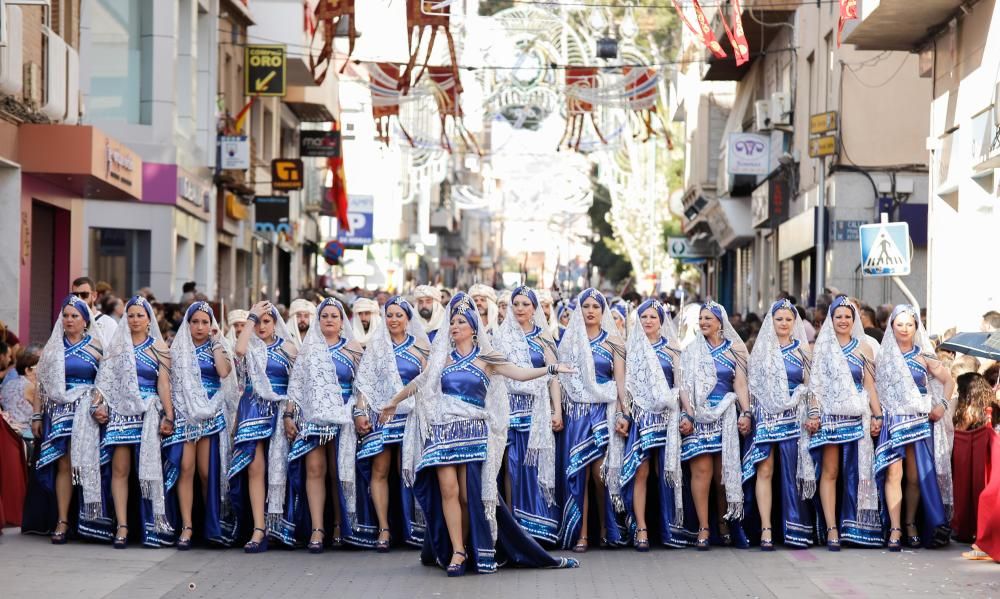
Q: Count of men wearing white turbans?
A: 7